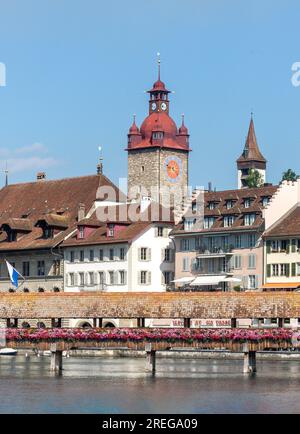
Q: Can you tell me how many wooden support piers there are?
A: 3